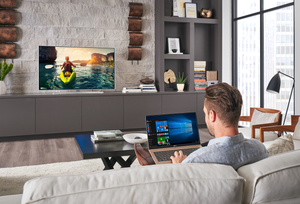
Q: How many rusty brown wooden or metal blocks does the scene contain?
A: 8